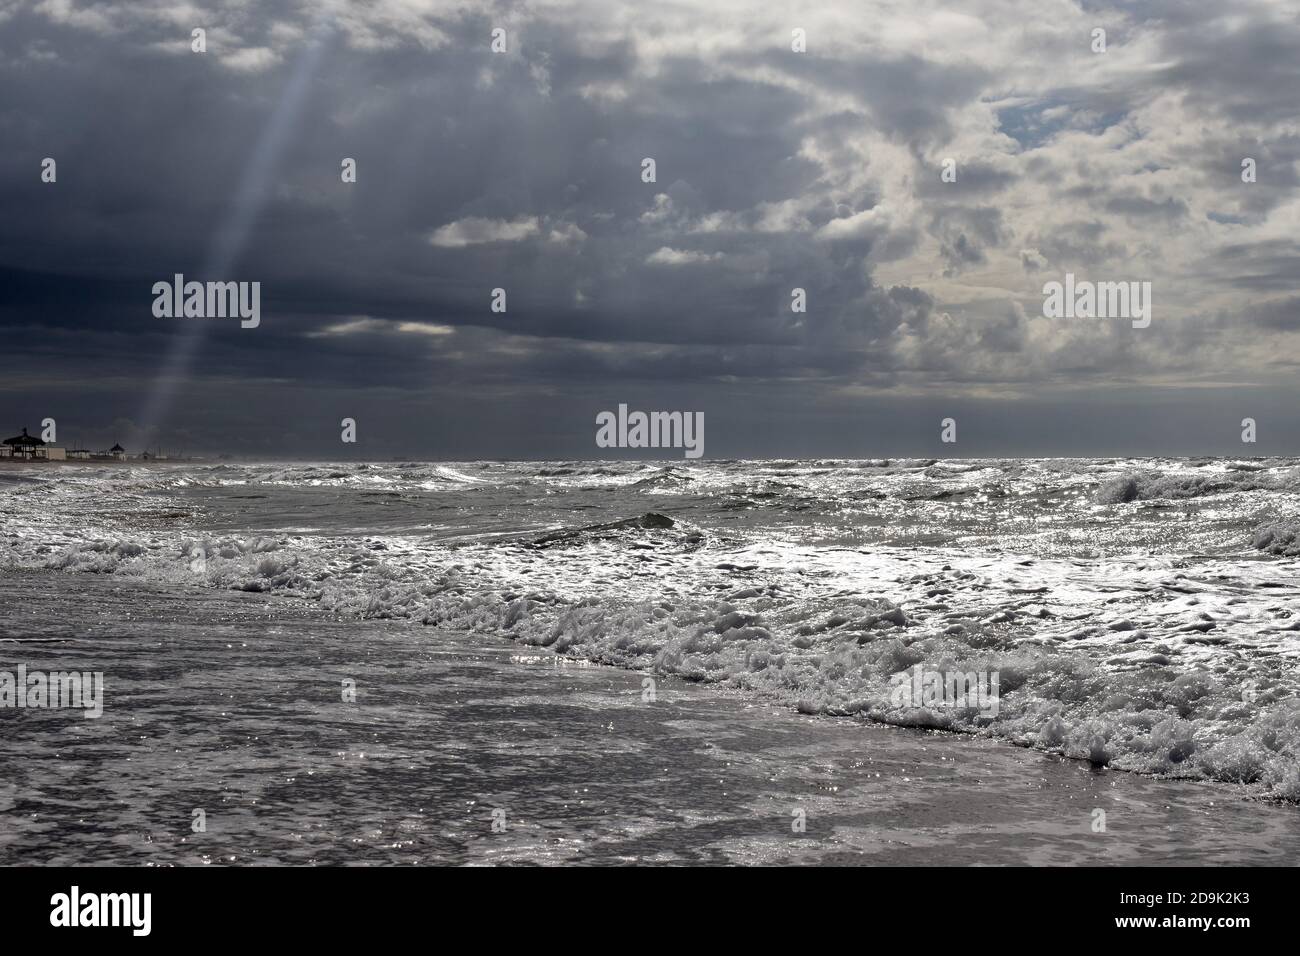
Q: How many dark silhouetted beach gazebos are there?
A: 2